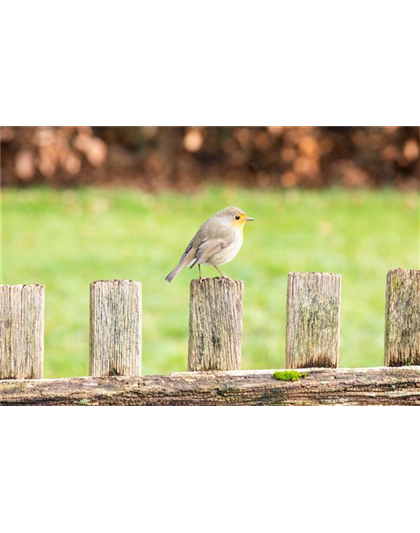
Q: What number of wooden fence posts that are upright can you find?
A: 5